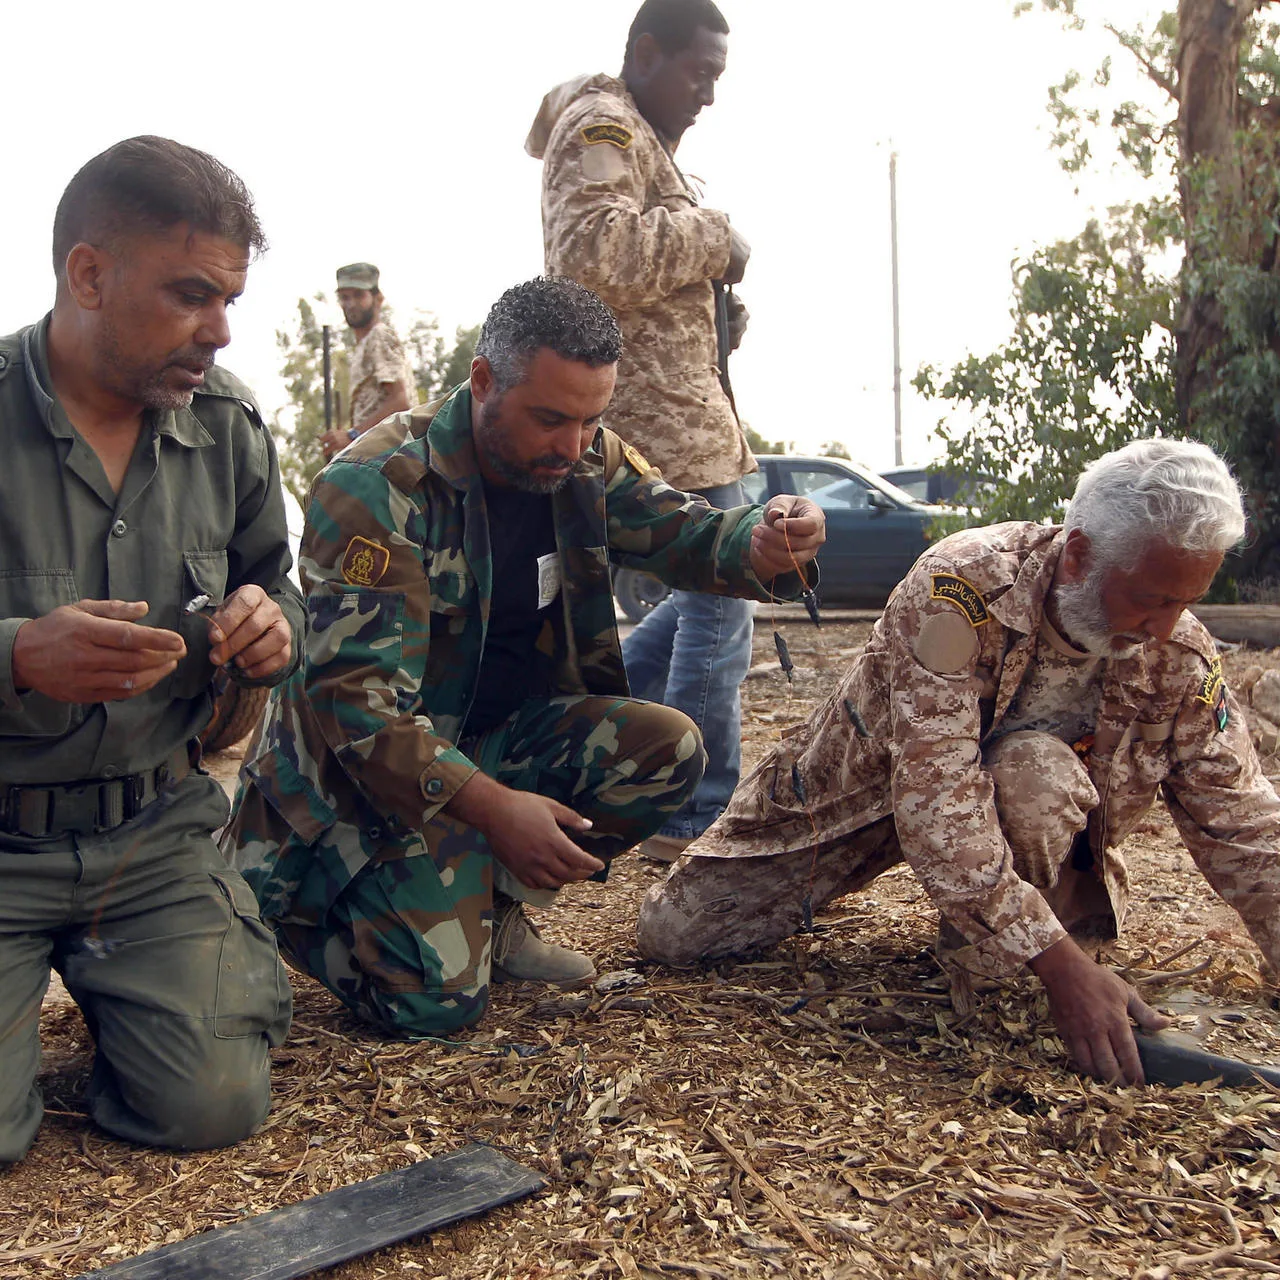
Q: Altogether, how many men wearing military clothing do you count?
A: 5